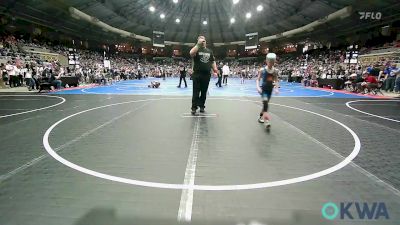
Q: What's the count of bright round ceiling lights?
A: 9